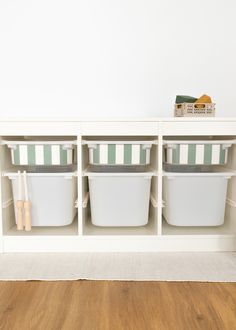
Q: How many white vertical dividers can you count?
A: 2